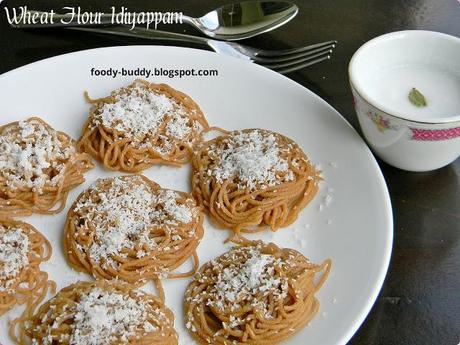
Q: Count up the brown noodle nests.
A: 7